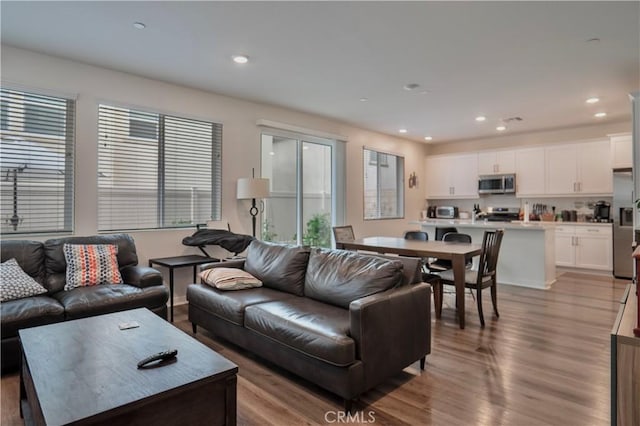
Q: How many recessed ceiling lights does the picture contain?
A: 7